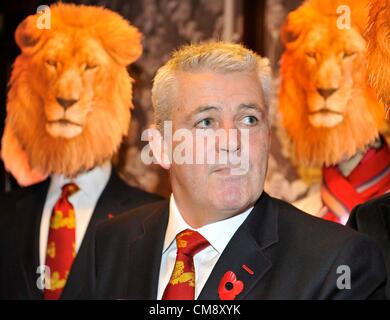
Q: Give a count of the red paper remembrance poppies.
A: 1